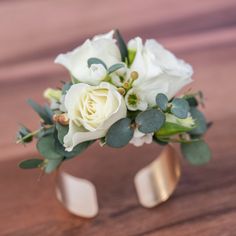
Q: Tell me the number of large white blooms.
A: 3